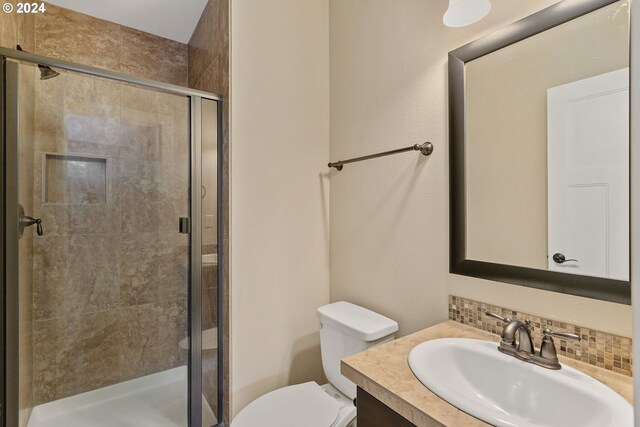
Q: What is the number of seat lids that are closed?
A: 1